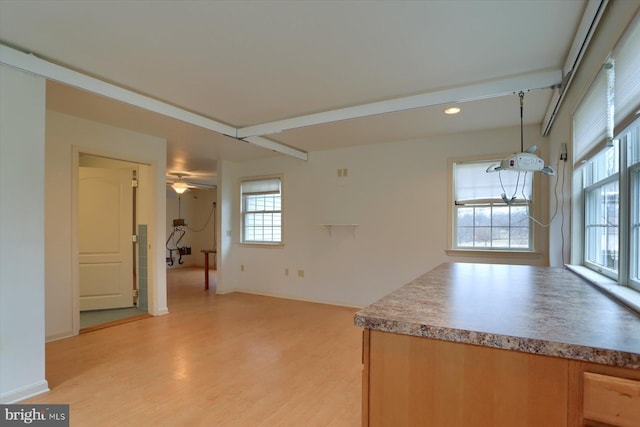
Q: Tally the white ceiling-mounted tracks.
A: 3